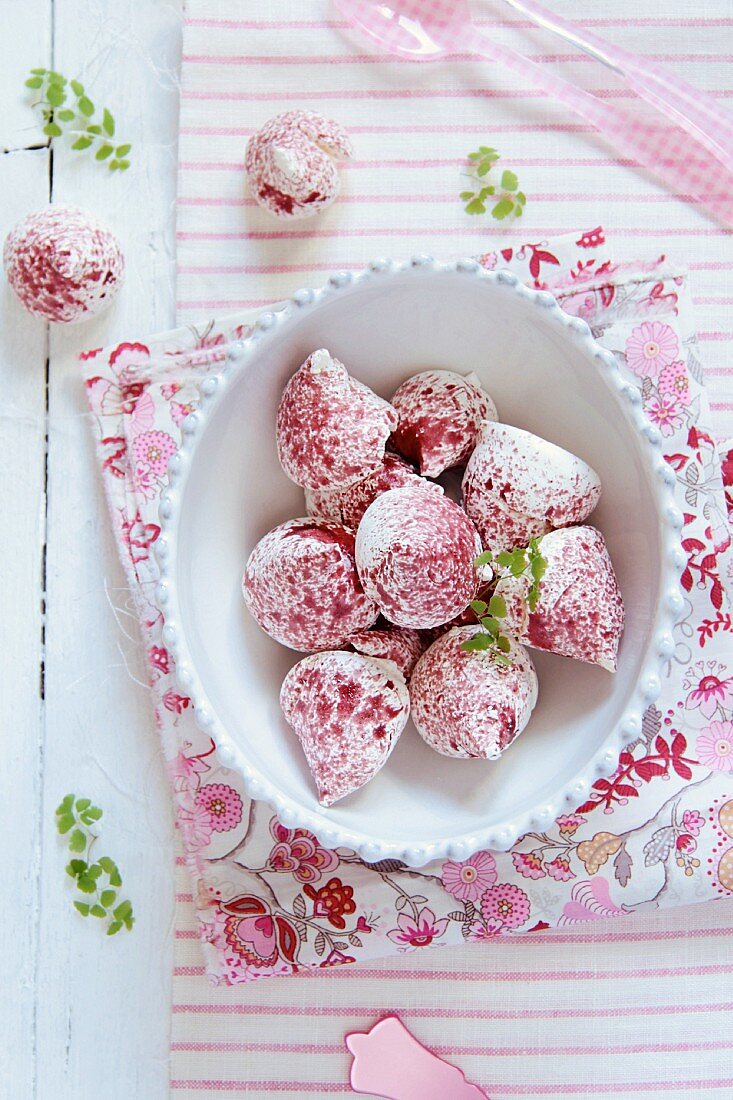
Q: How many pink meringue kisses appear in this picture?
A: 12